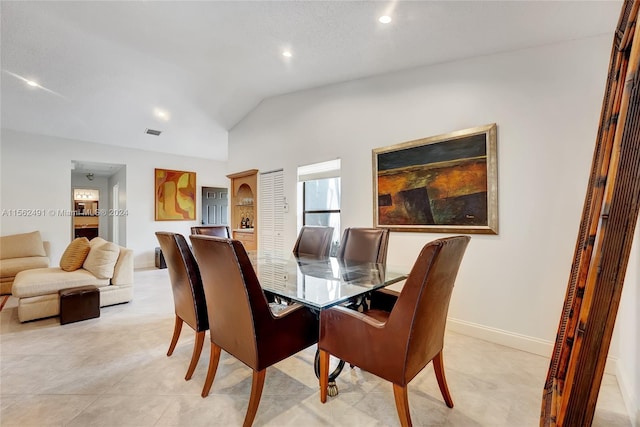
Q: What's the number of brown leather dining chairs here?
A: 6